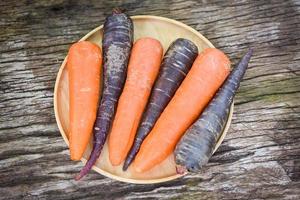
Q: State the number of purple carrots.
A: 3